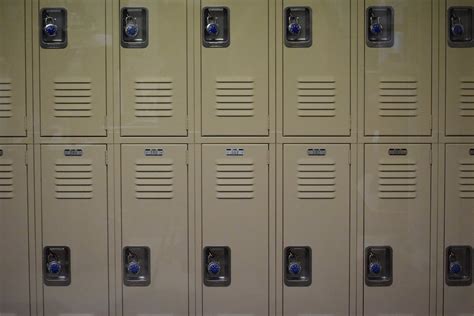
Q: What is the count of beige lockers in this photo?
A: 14